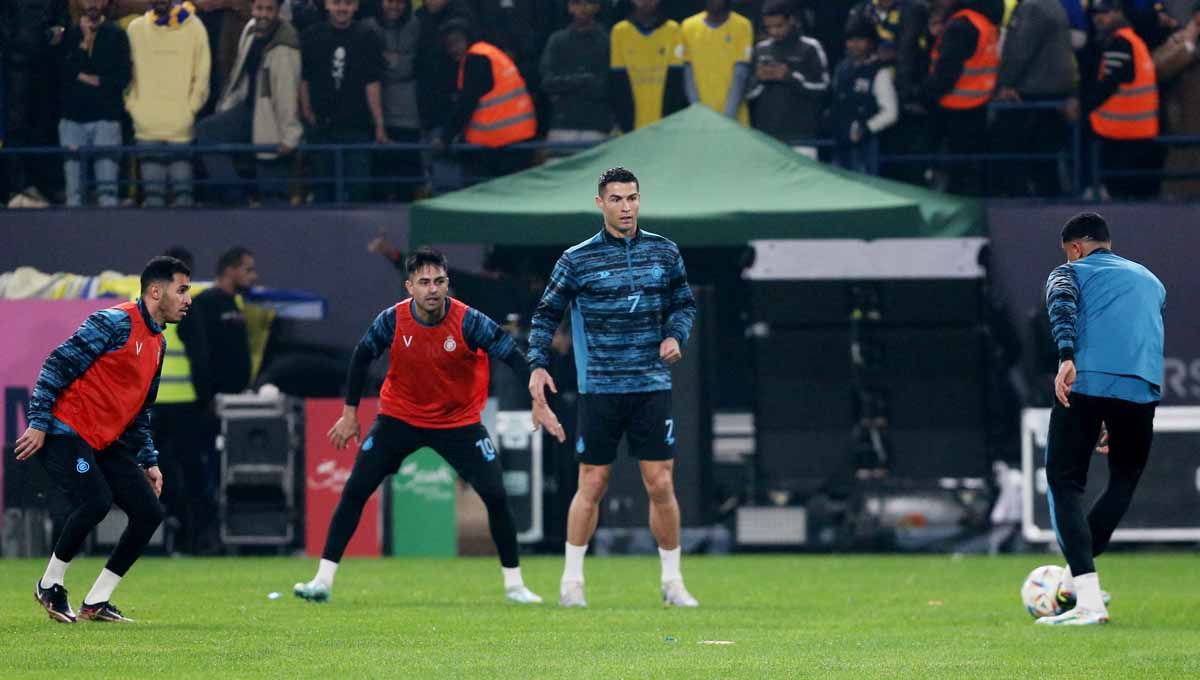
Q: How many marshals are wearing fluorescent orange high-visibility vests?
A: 3